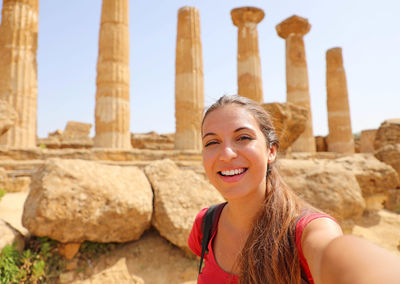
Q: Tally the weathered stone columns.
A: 6